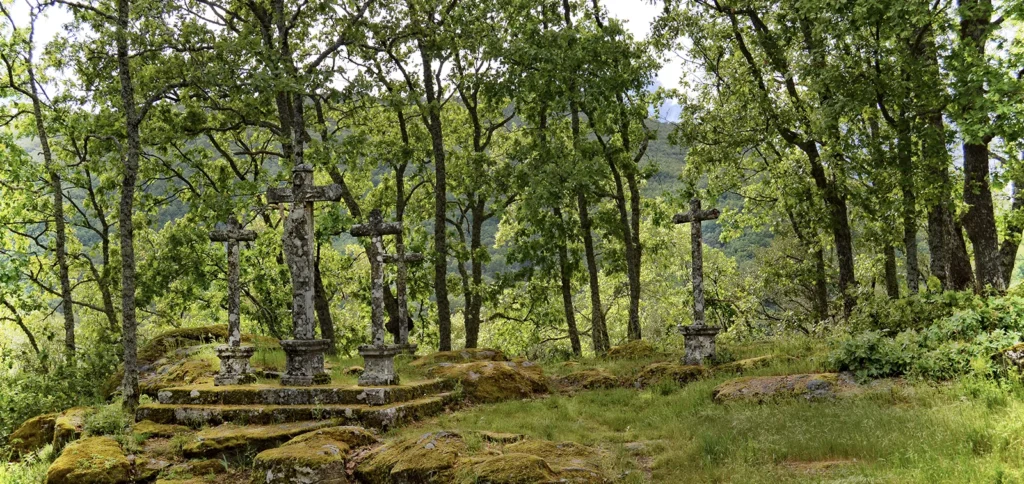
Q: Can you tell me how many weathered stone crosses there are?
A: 5